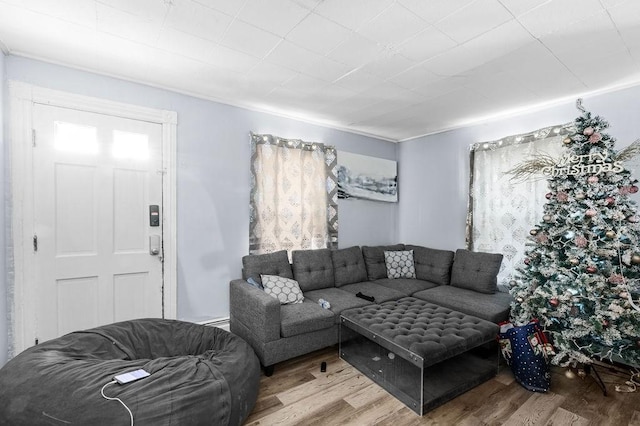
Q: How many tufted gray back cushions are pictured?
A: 6